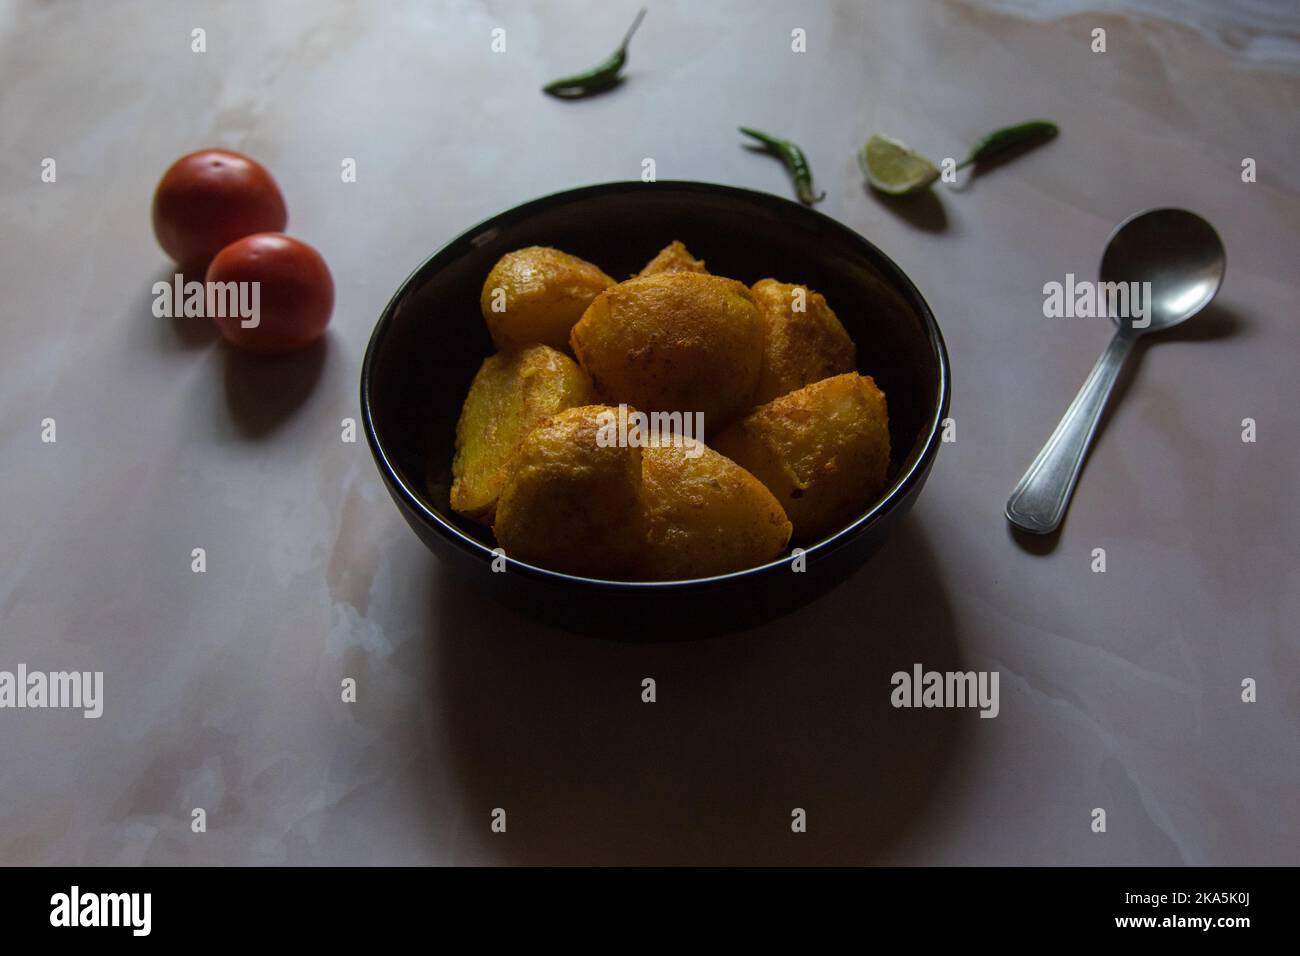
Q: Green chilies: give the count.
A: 3